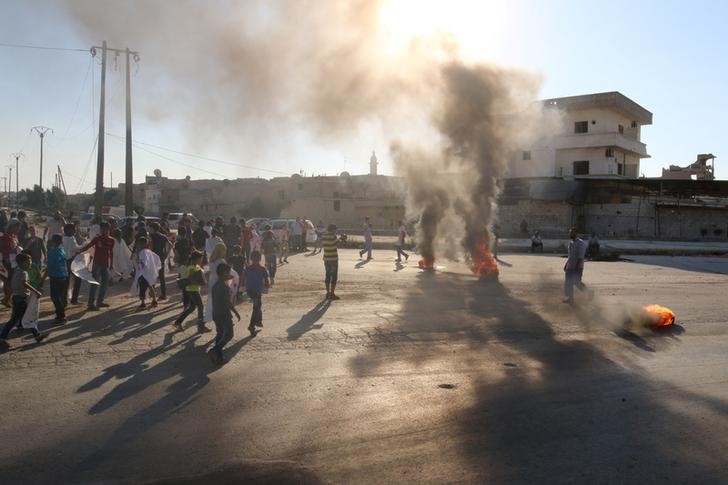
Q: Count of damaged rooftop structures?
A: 1